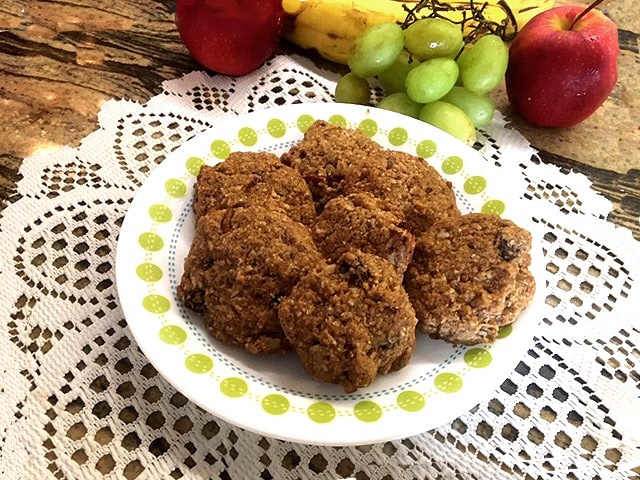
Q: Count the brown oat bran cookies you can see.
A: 7